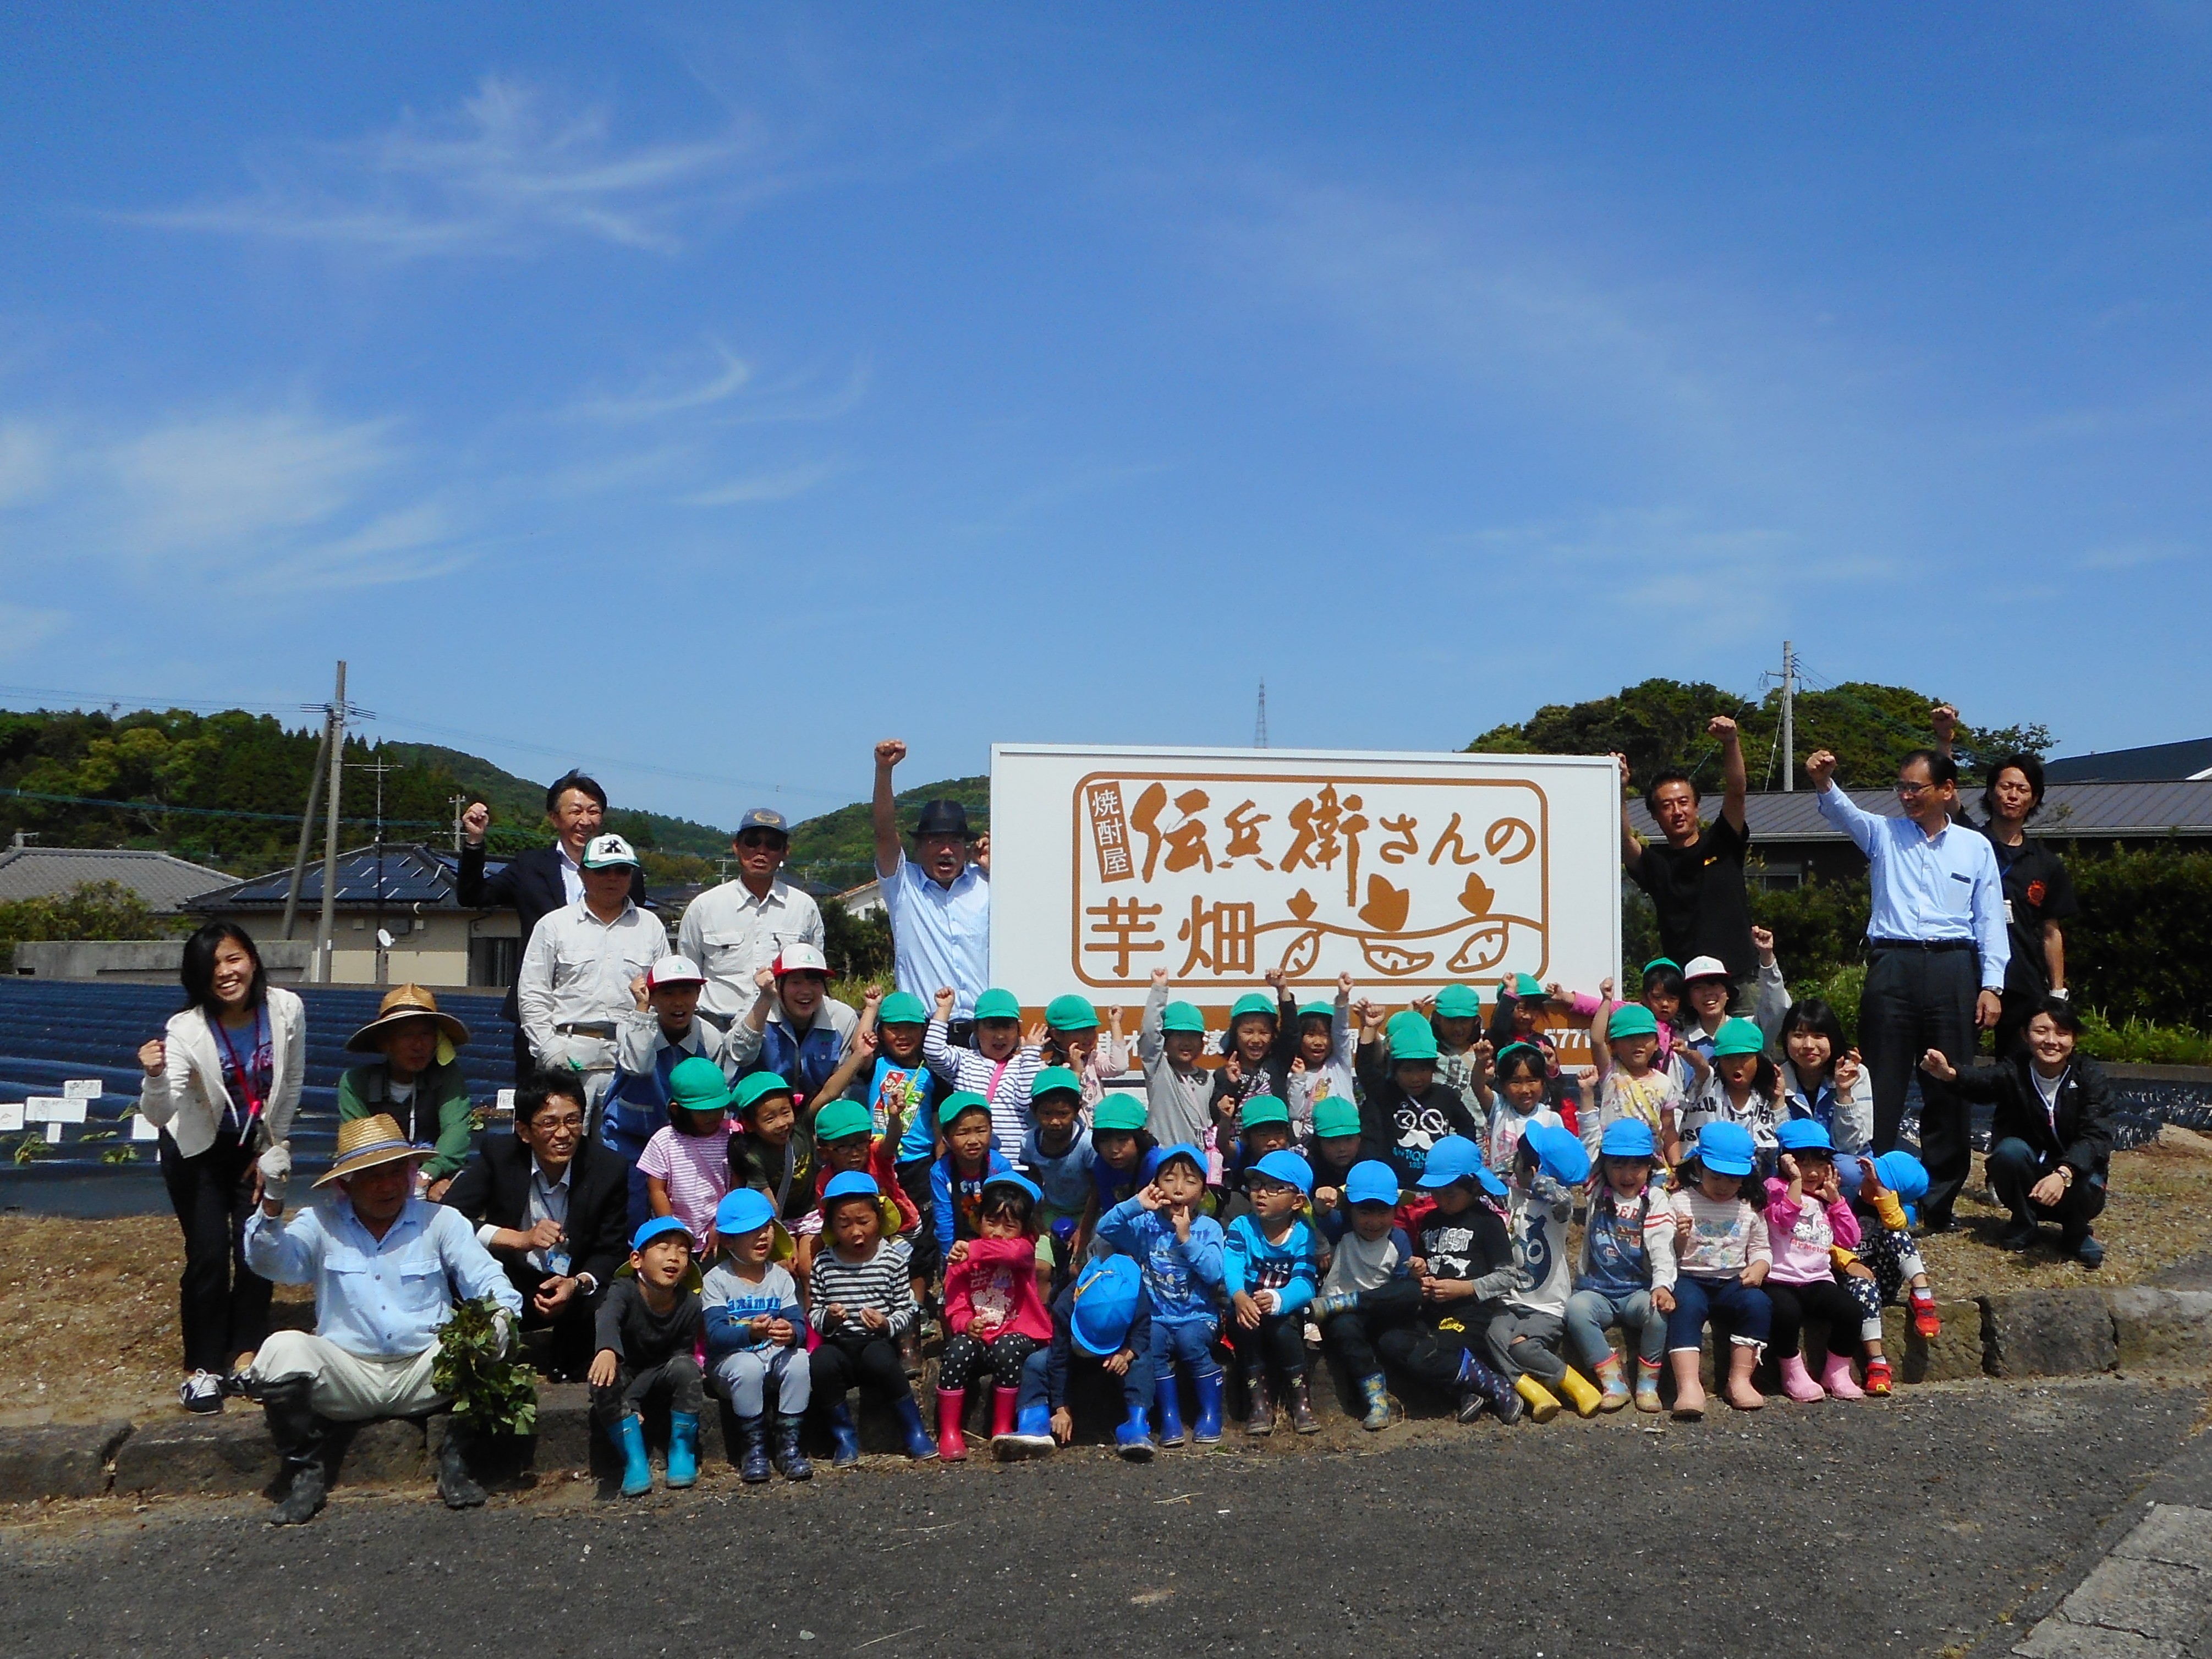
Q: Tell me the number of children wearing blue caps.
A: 14